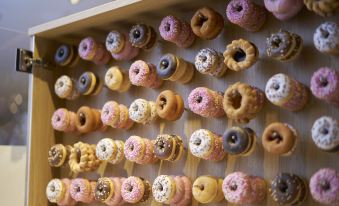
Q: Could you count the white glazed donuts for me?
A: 11